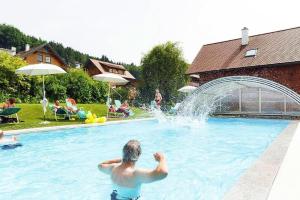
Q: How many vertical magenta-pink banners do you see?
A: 0